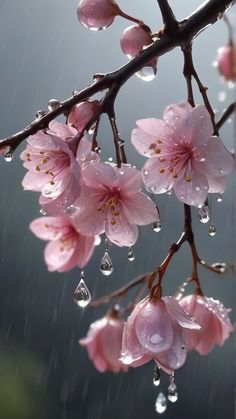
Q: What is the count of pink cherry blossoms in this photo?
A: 7